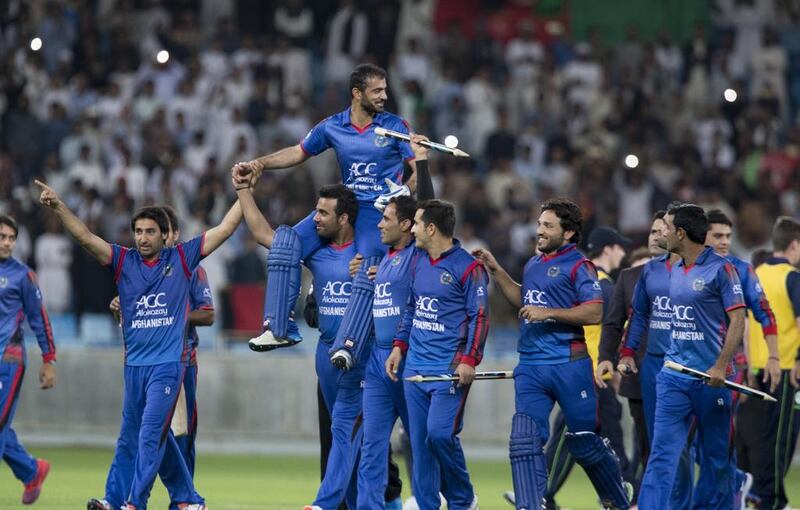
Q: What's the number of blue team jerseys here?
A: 11